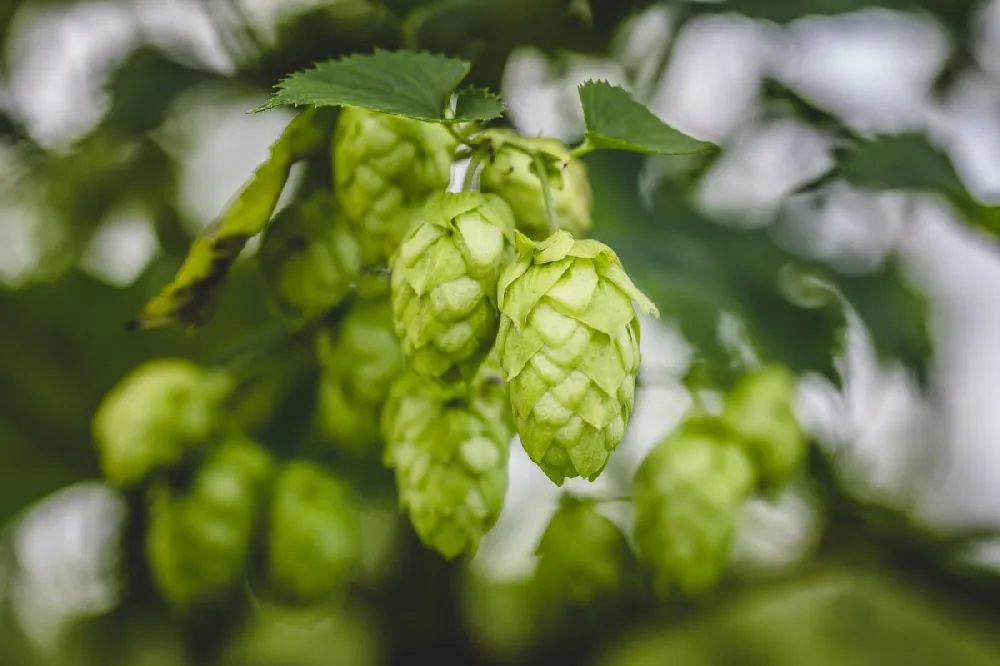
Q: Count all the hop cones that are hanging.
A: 13